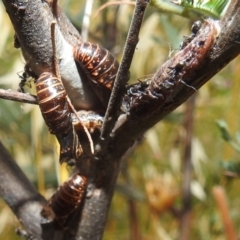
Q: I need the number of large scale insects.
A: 3